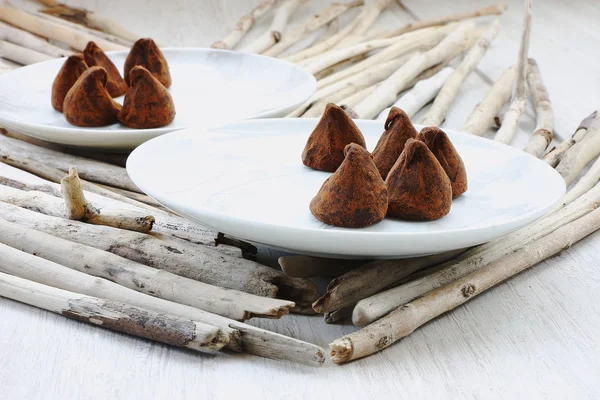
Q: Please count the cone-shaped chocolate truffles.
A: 10